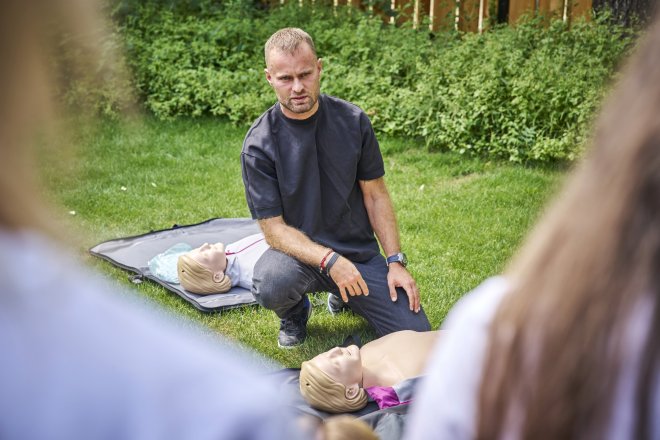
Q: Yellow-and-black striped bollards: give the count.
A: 0